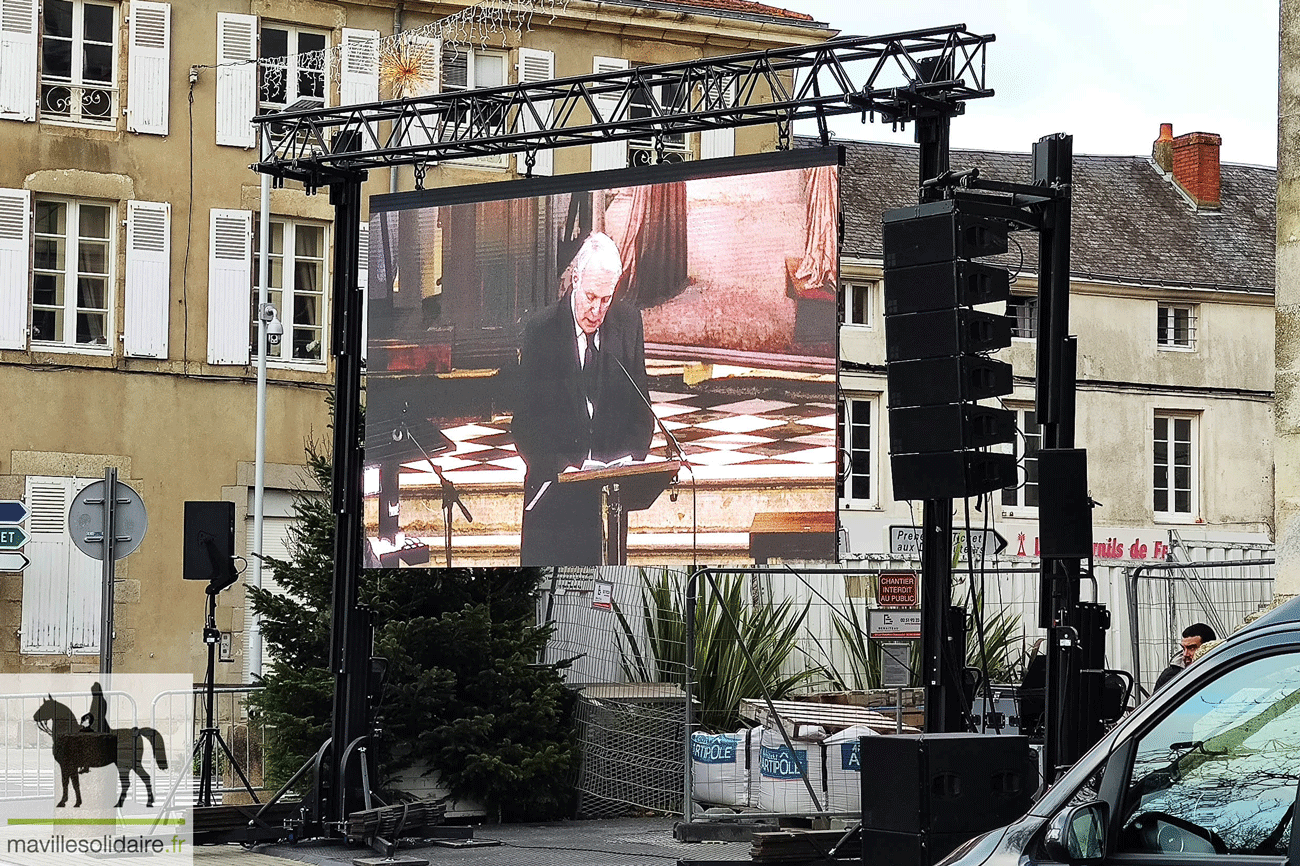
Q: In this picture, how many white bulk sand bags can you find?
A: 3